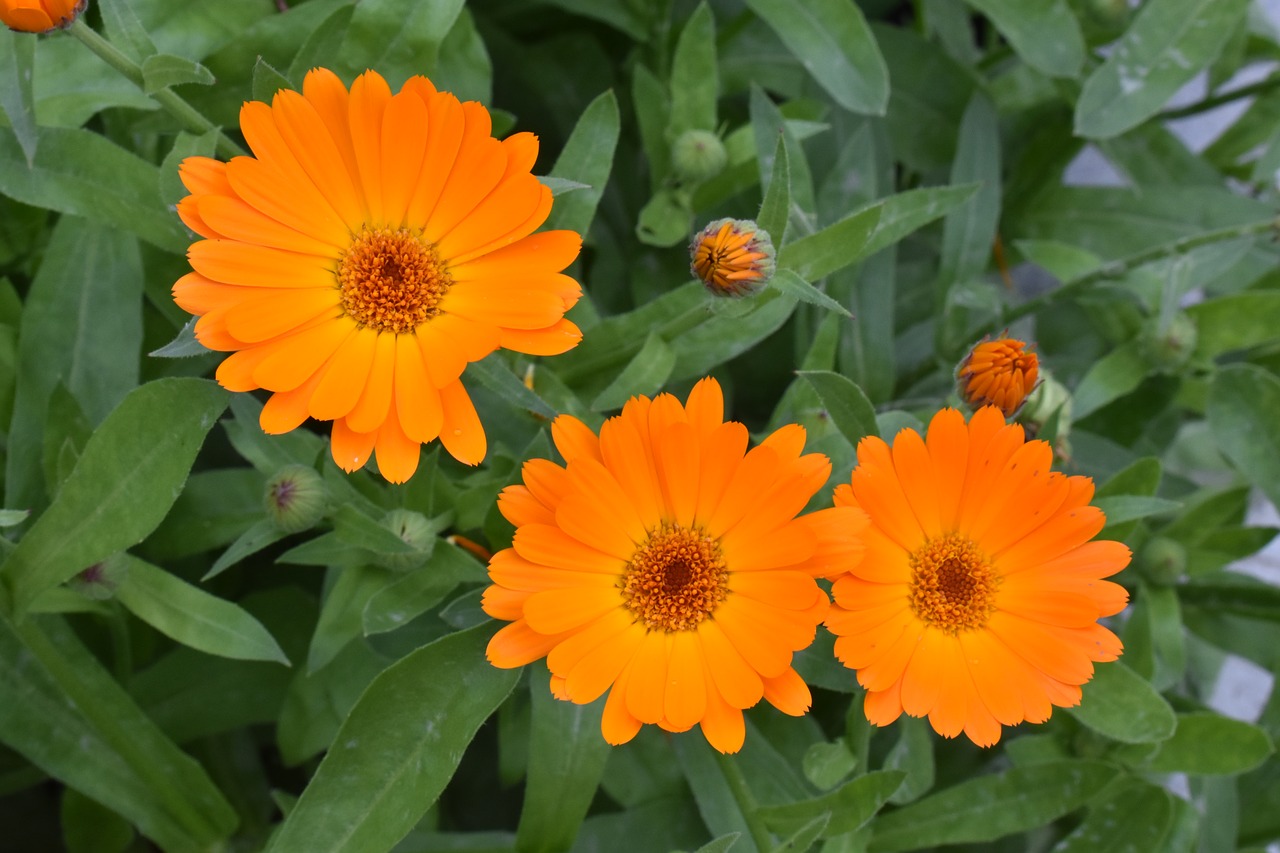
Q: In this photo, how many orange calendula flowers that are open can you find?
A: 3